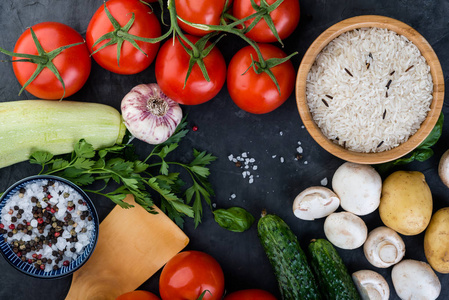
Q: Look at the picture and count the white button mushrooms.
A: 7